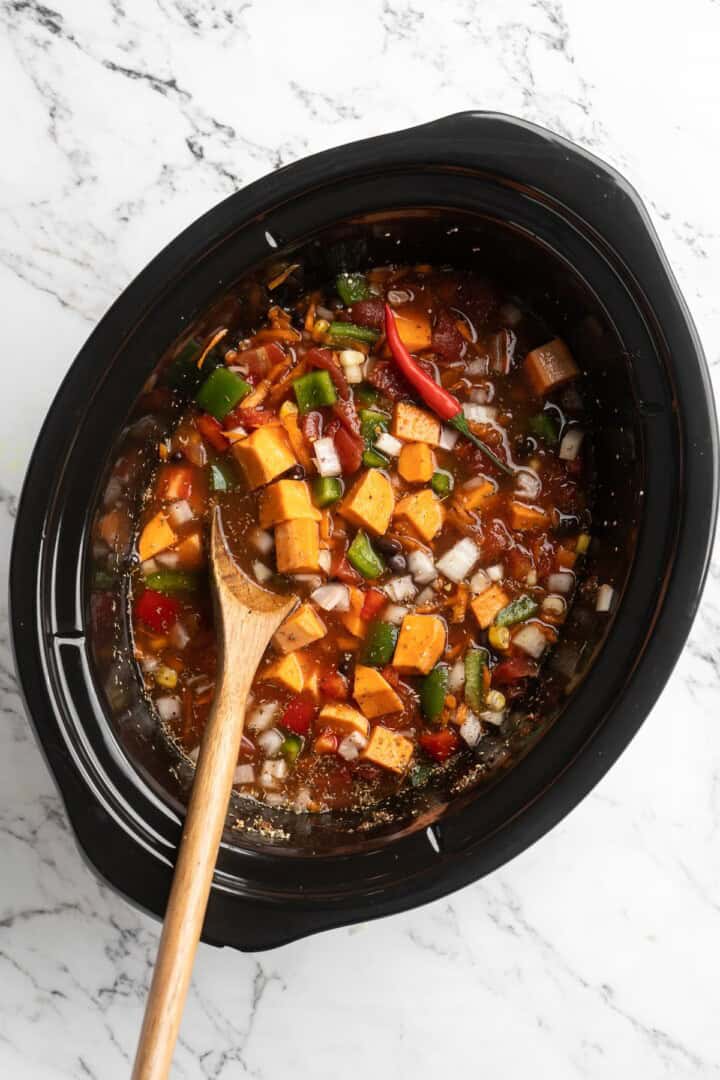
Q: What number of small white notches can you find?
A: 2